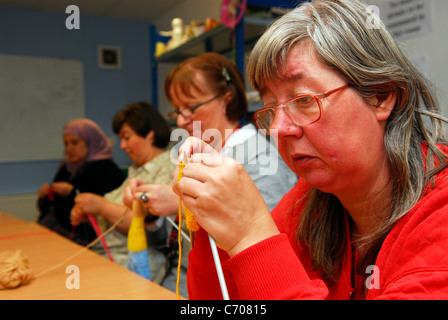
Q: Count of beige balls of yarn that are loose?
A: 1